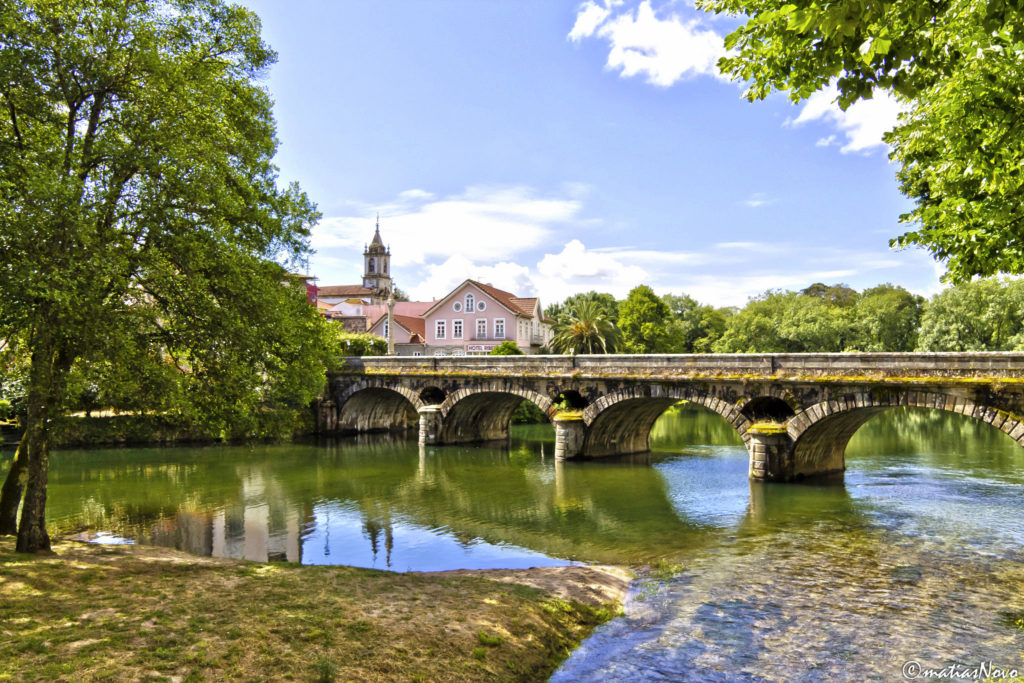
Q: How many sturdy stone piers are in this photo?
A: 3